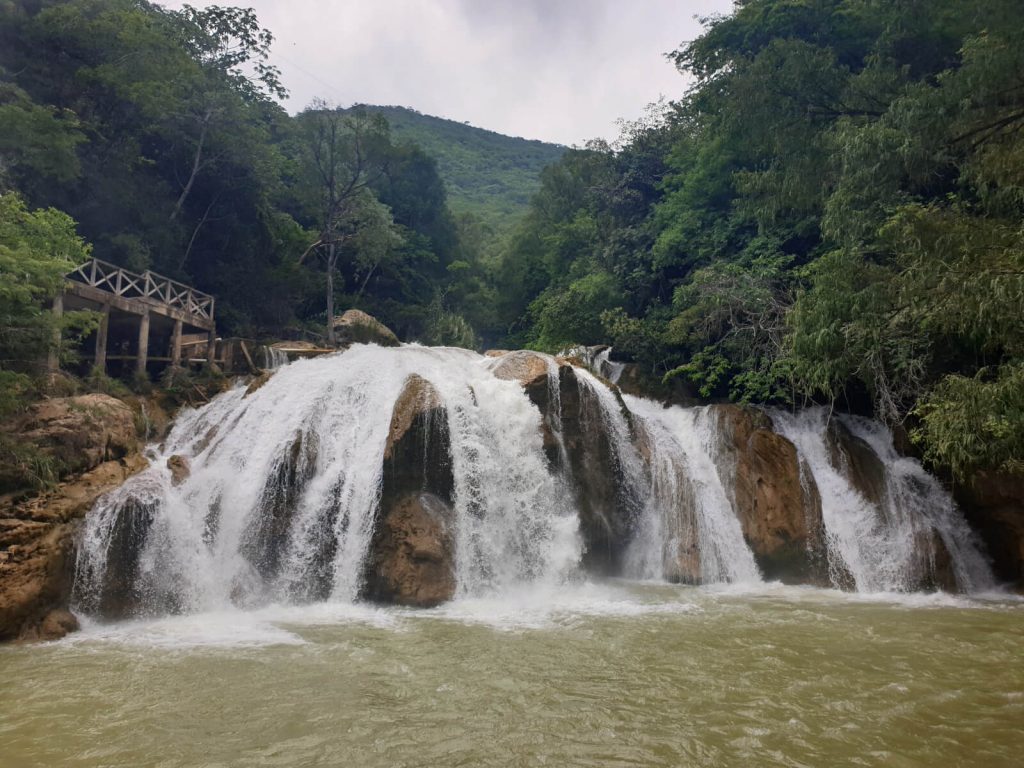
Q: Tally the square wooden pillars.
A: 5